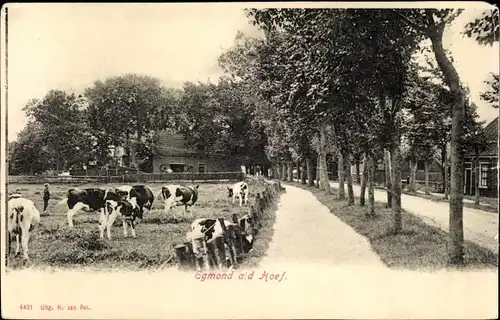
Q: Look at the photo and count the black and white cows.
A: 7